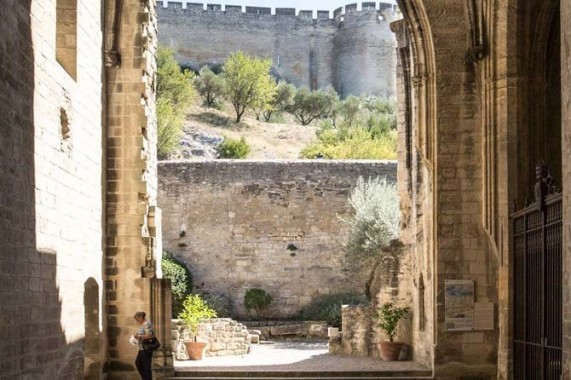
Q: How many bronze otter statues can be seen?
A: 0